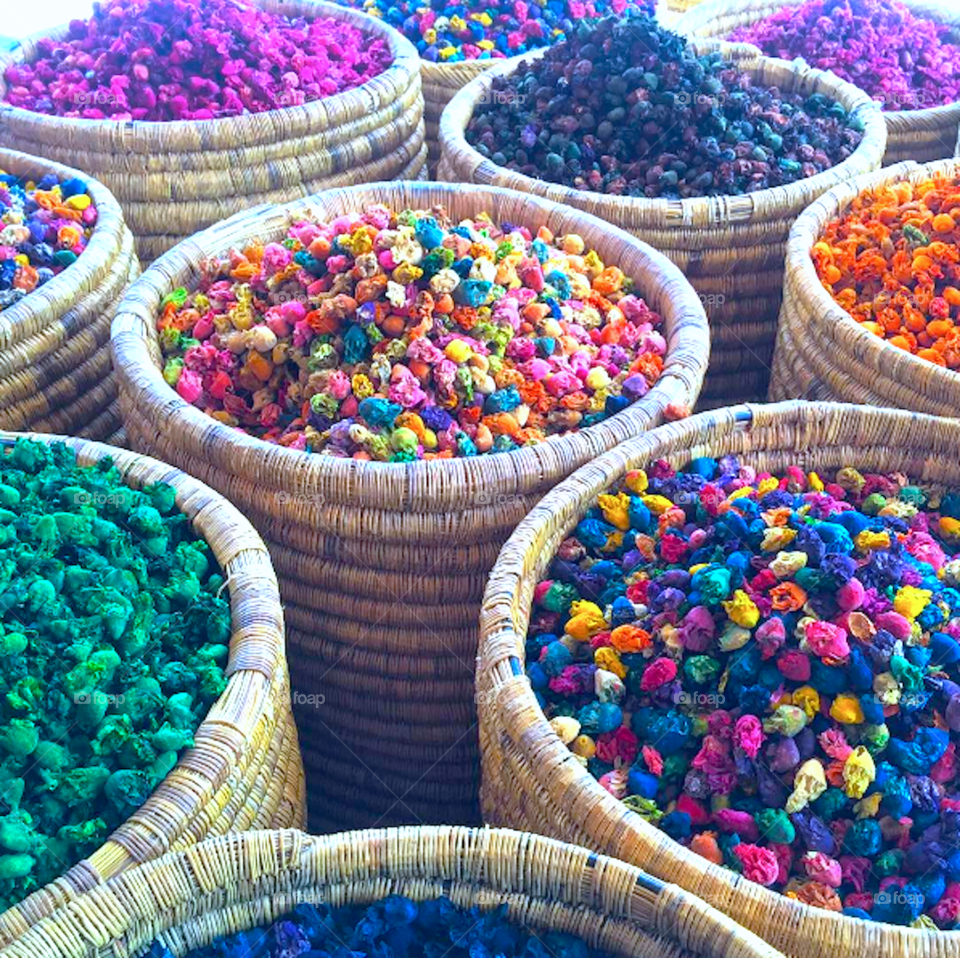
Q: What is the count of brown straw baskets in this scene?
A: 10